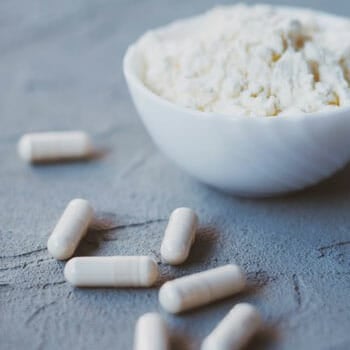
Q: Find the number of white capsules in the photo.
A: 7